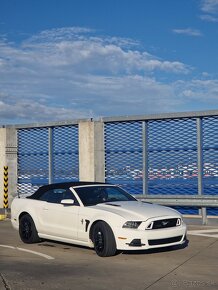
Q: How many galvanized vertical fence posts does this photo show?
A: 3